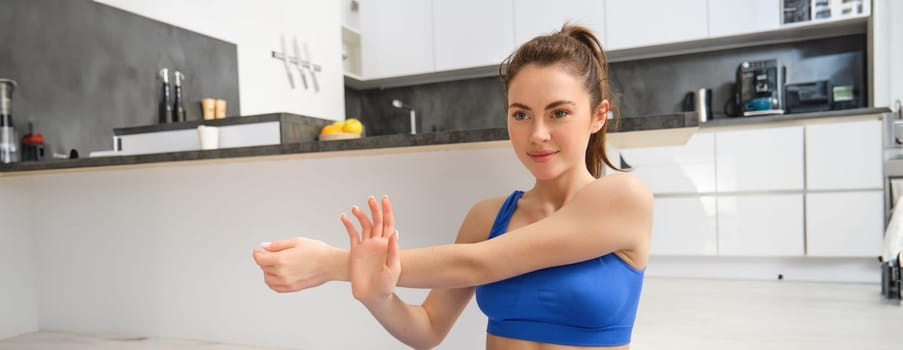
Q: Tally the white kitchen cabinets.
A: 11